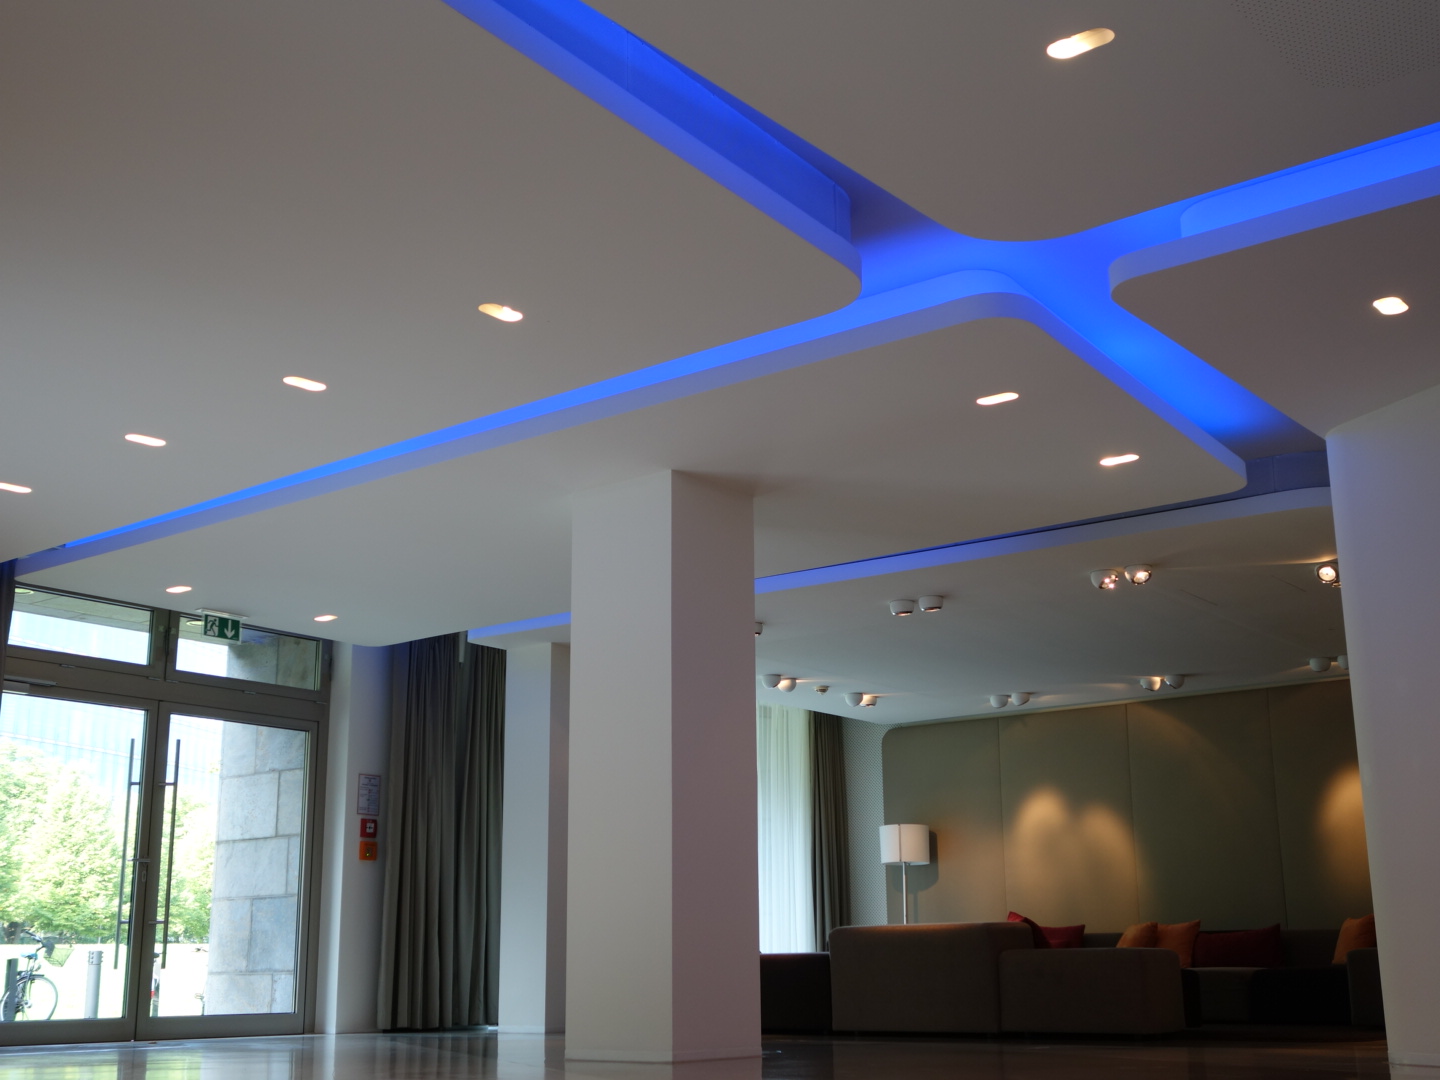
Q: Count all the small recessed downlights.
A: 10